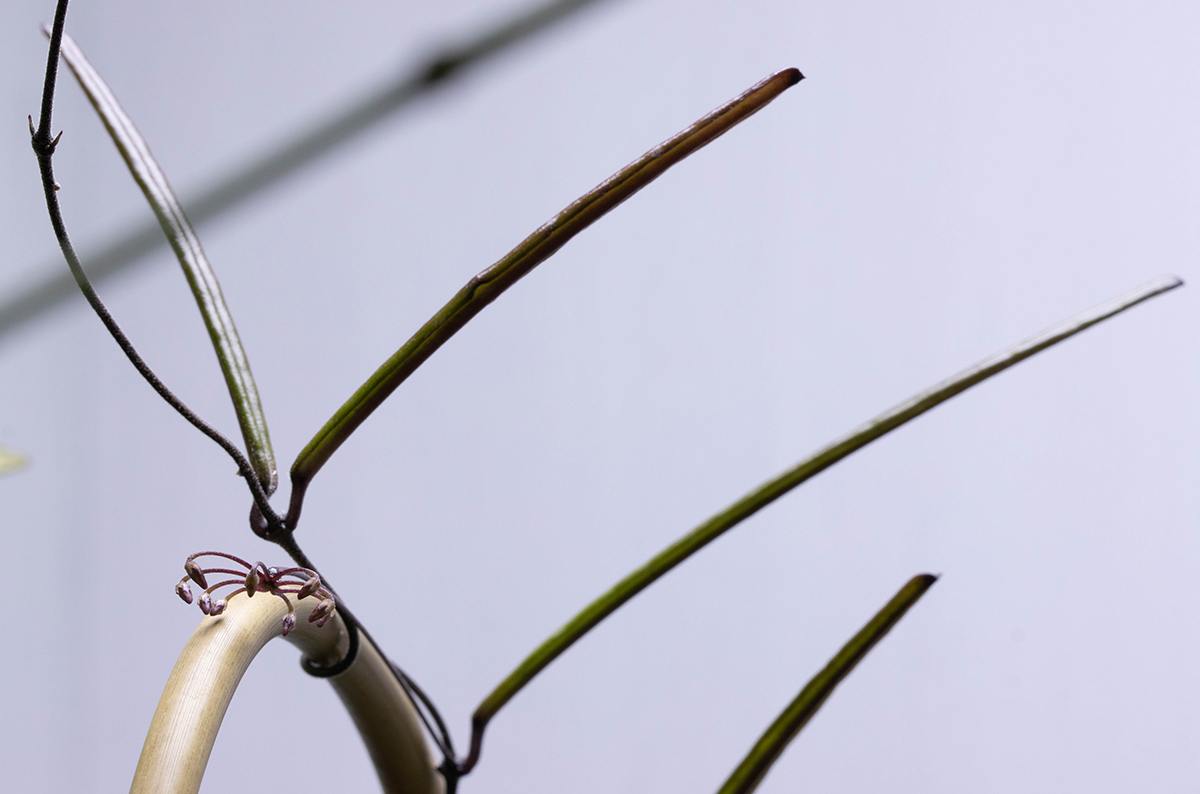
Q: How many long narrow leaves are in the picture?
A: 4